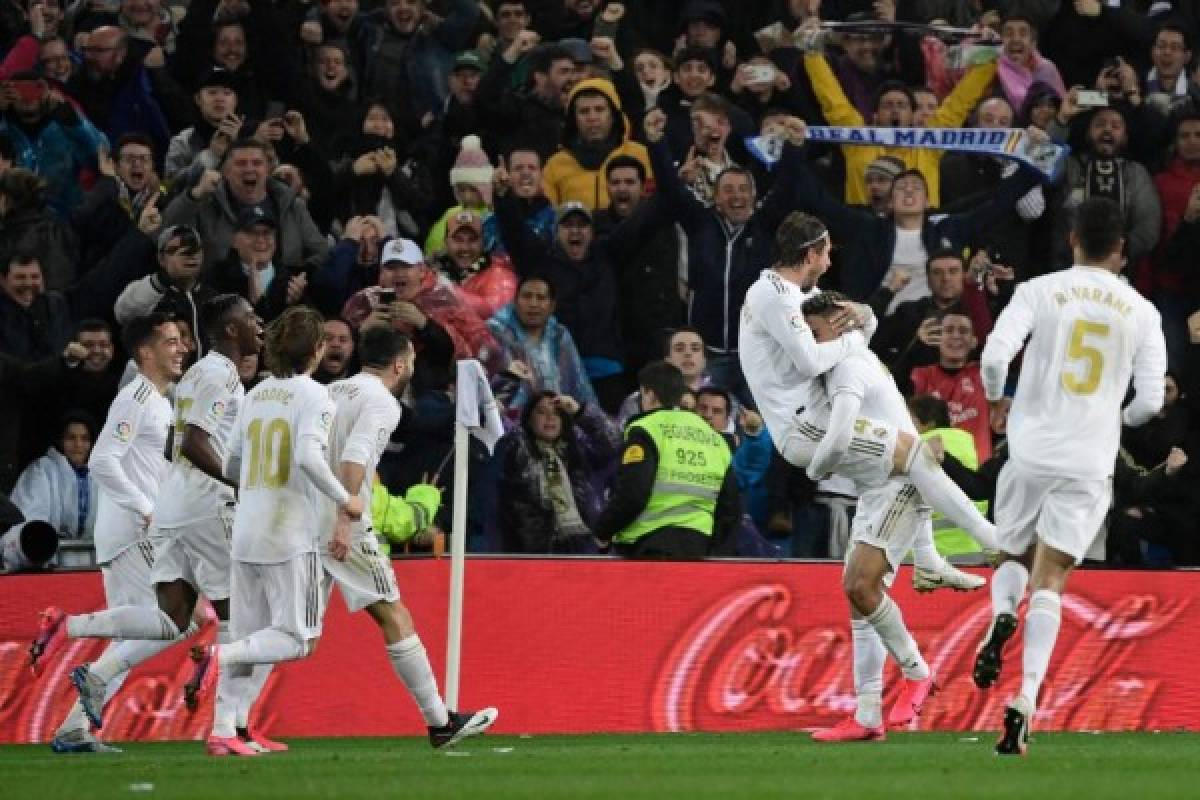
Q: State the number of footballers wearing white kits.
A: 7